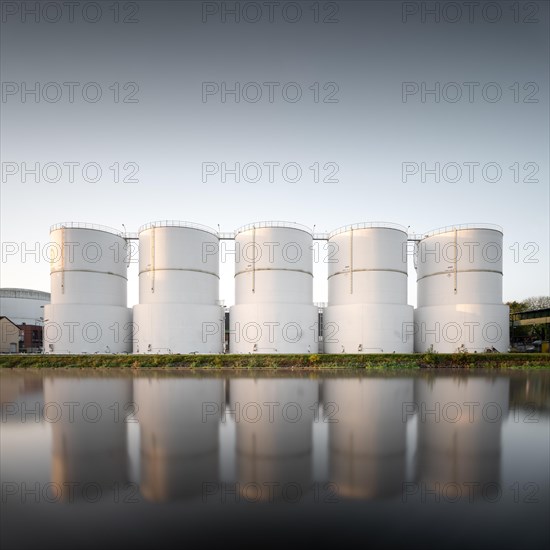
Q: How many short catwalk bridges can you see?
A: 4